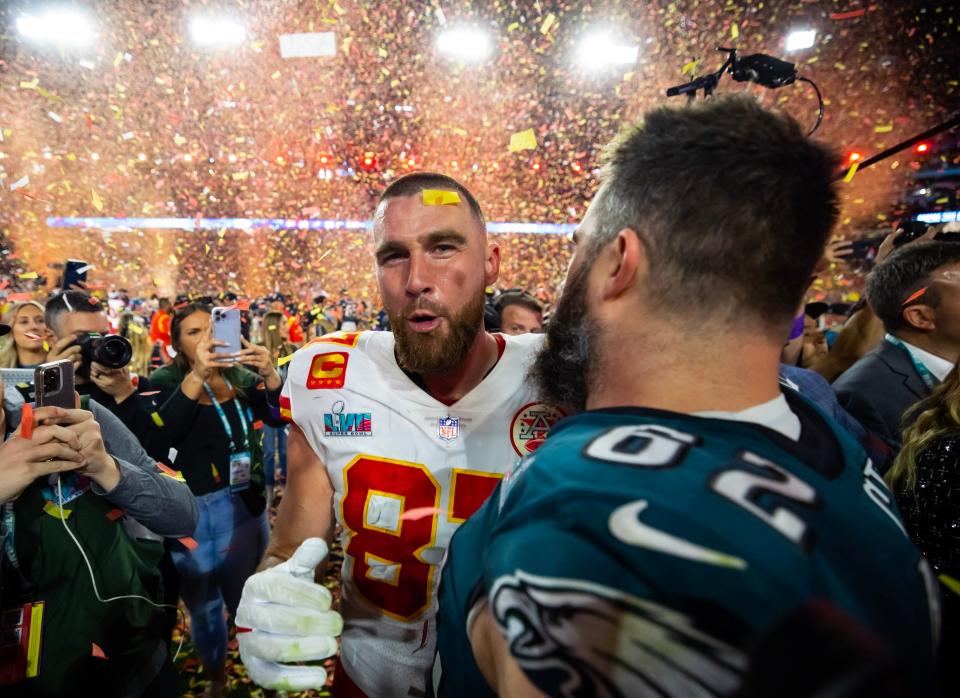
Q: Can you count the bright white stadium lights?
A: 5